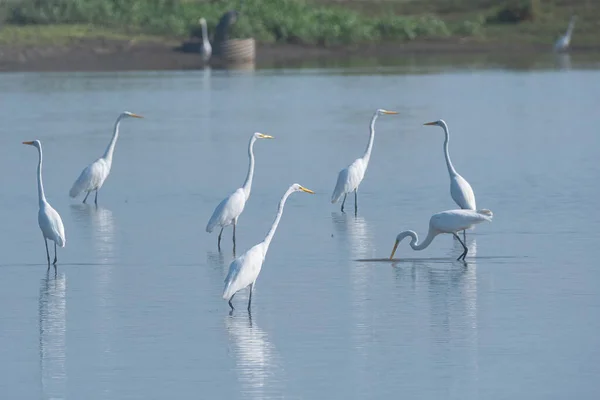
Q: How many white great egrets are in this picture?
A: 9